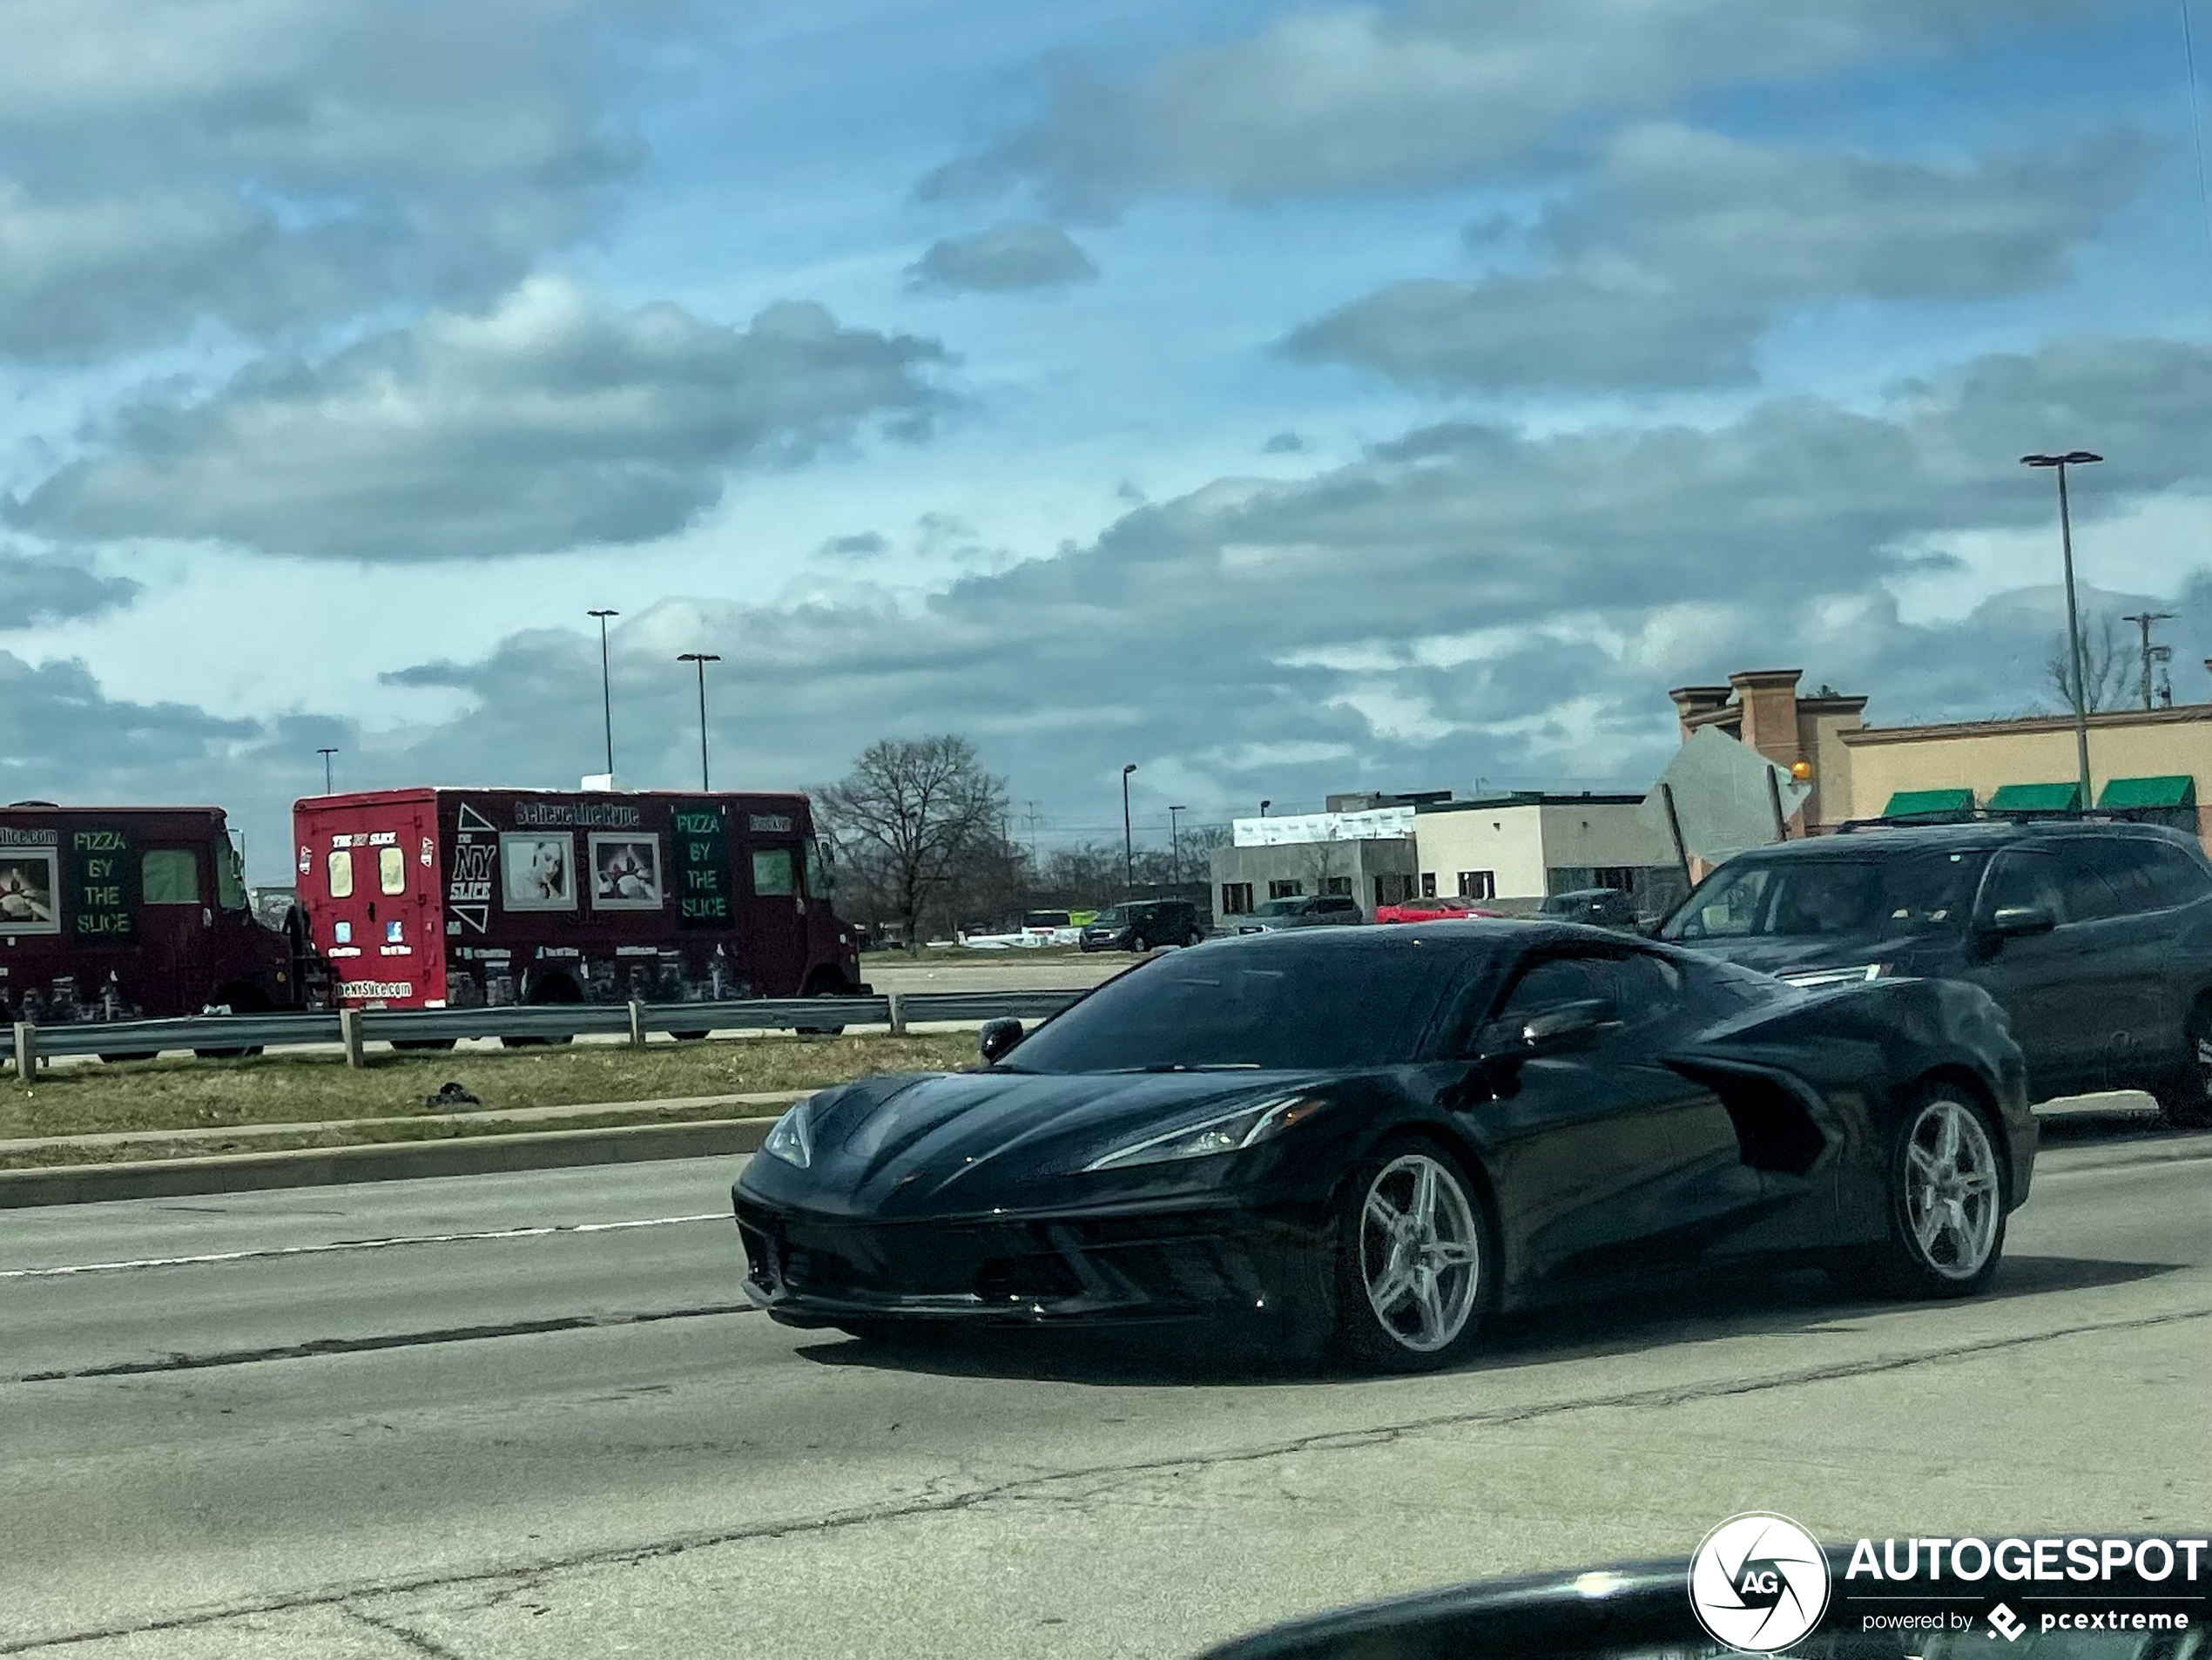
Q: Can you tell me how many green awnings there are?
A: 3